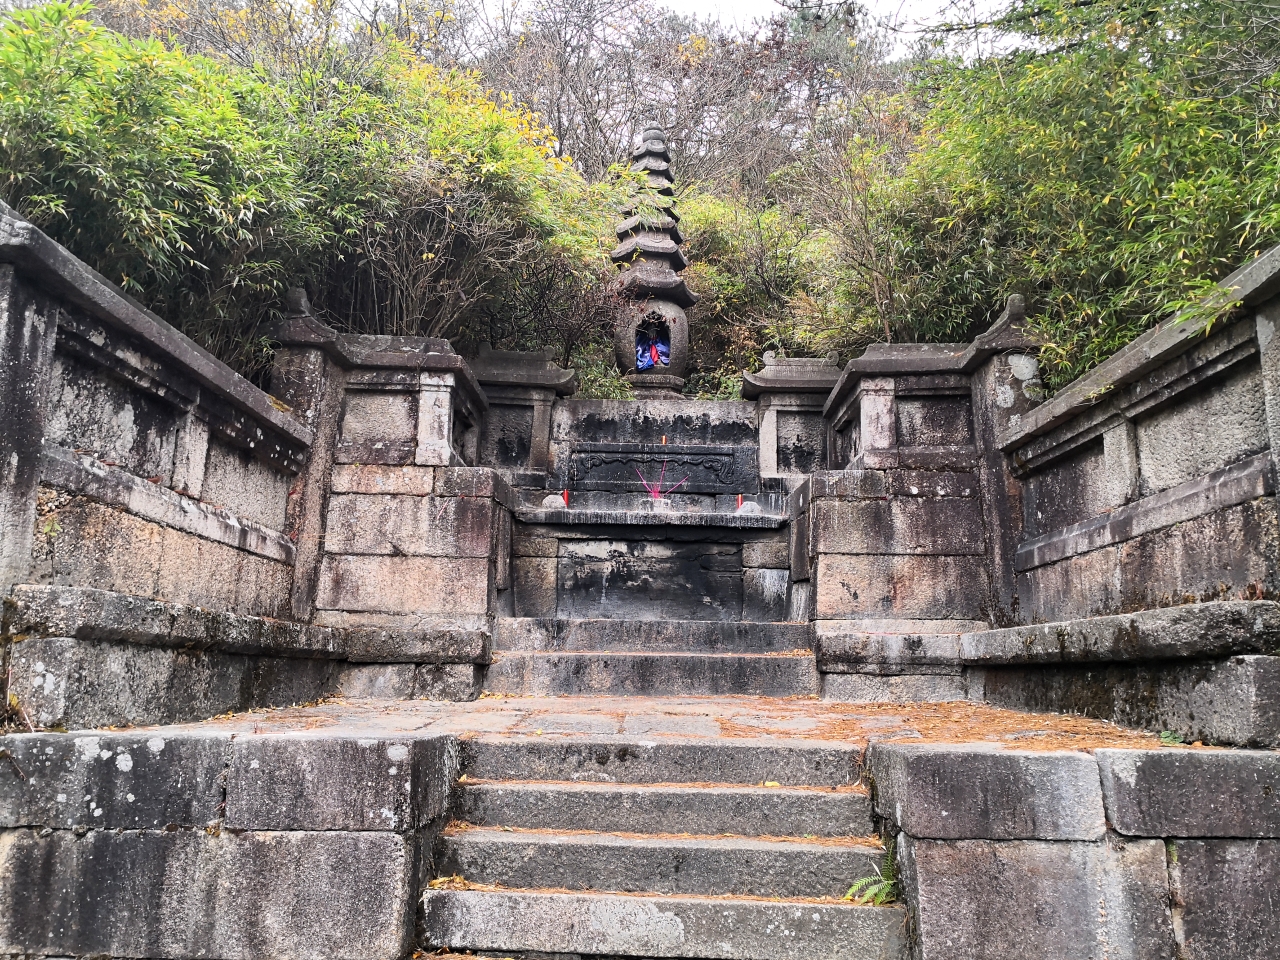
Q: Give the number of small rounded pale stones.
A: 2